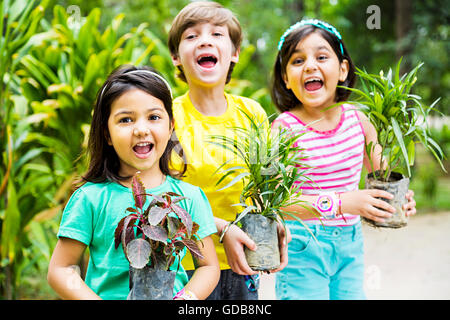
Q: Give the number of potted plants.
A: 3